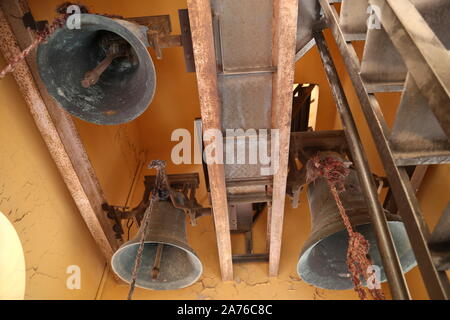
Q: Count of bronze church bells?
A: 3